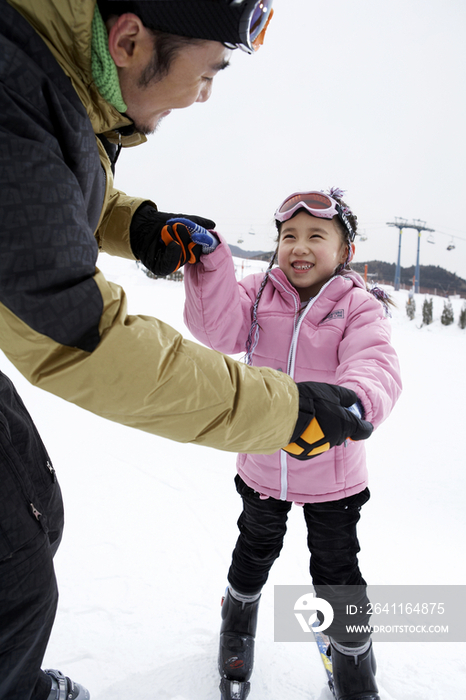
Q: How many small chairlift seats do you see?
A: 5